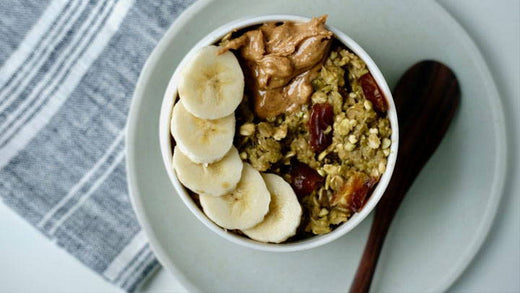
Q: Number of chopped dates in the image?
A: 4